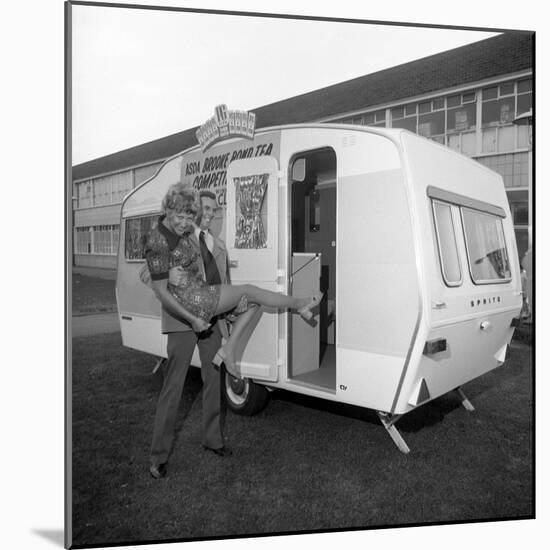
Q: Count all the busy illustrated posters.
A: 0